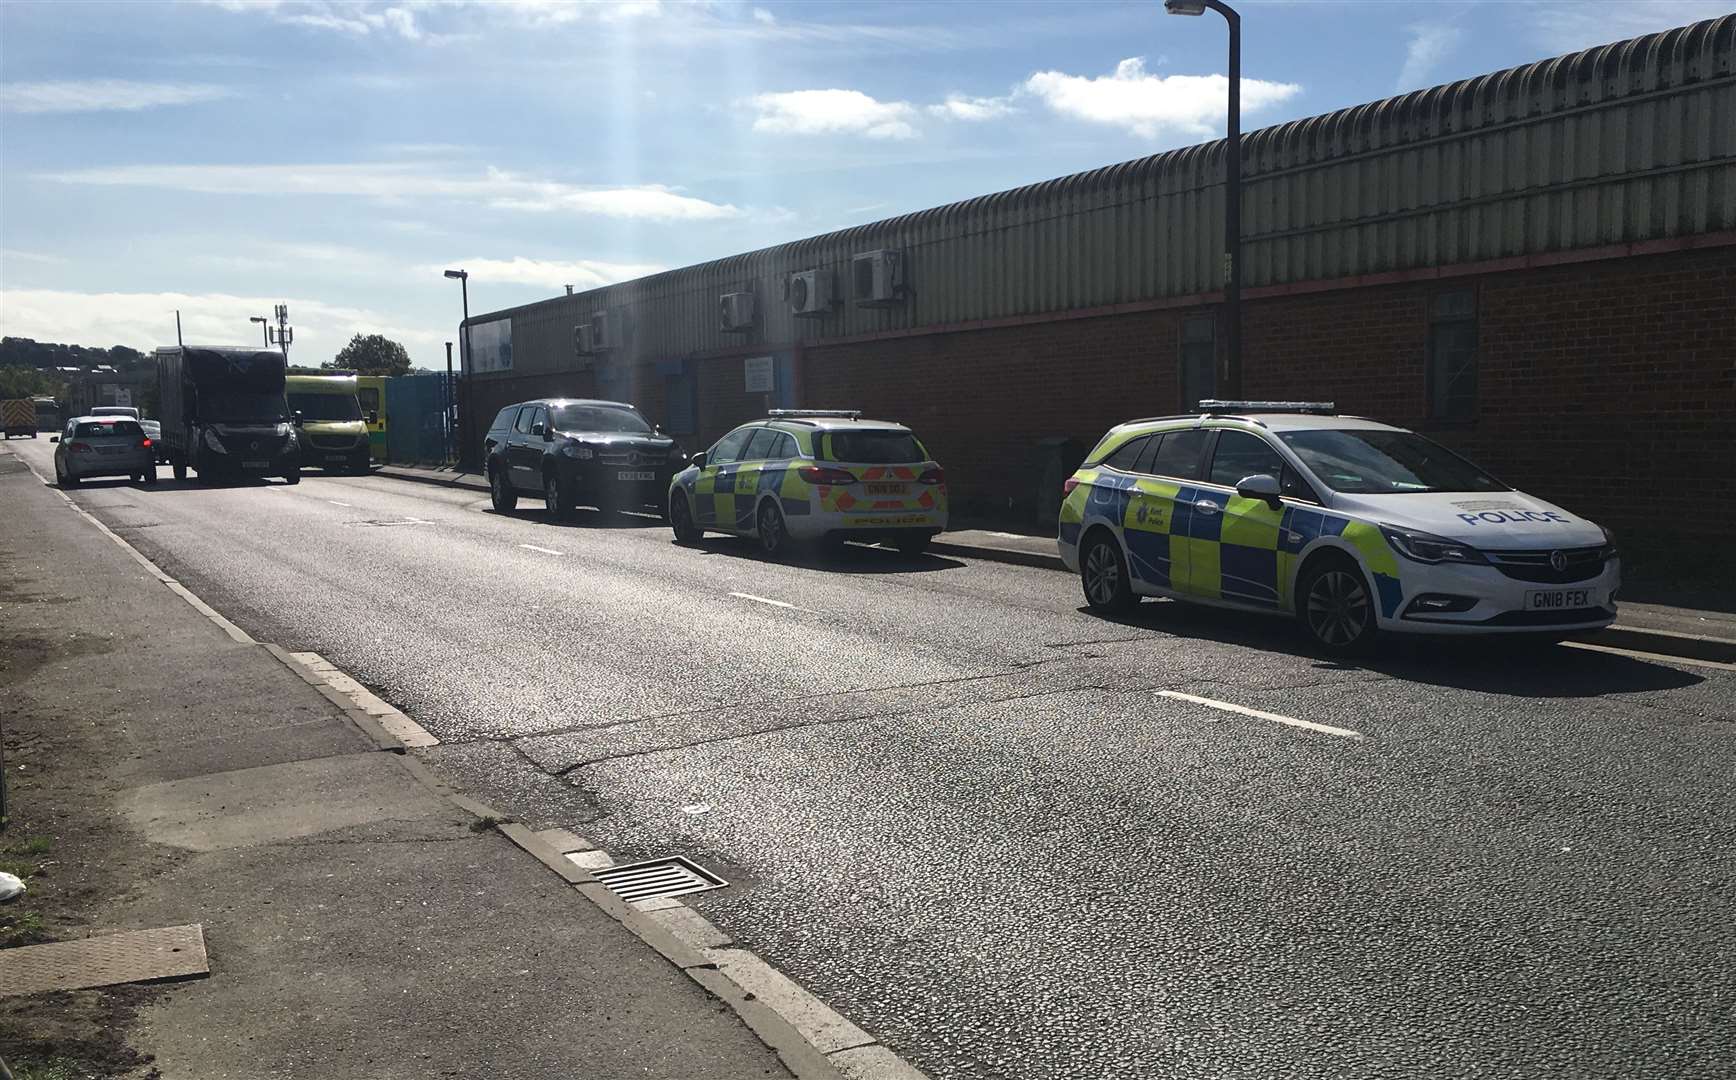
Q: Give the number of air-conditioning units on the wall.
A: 5